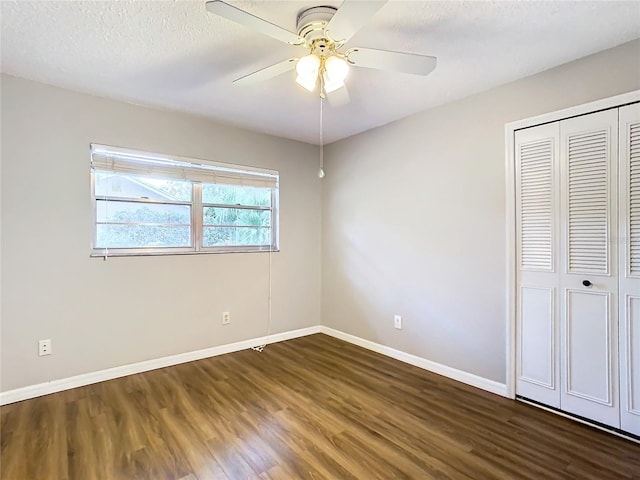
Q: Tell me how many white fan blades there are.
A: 5